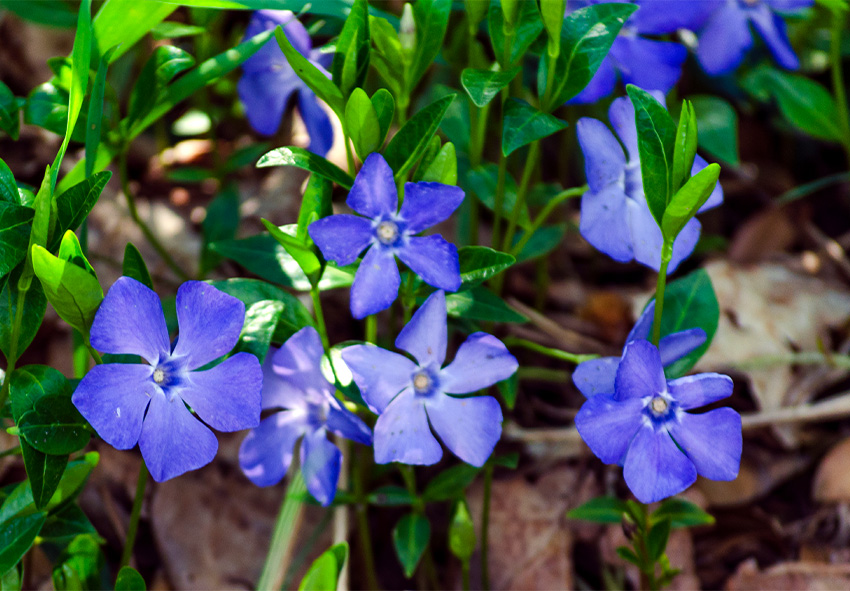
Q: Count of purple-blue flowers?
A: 10